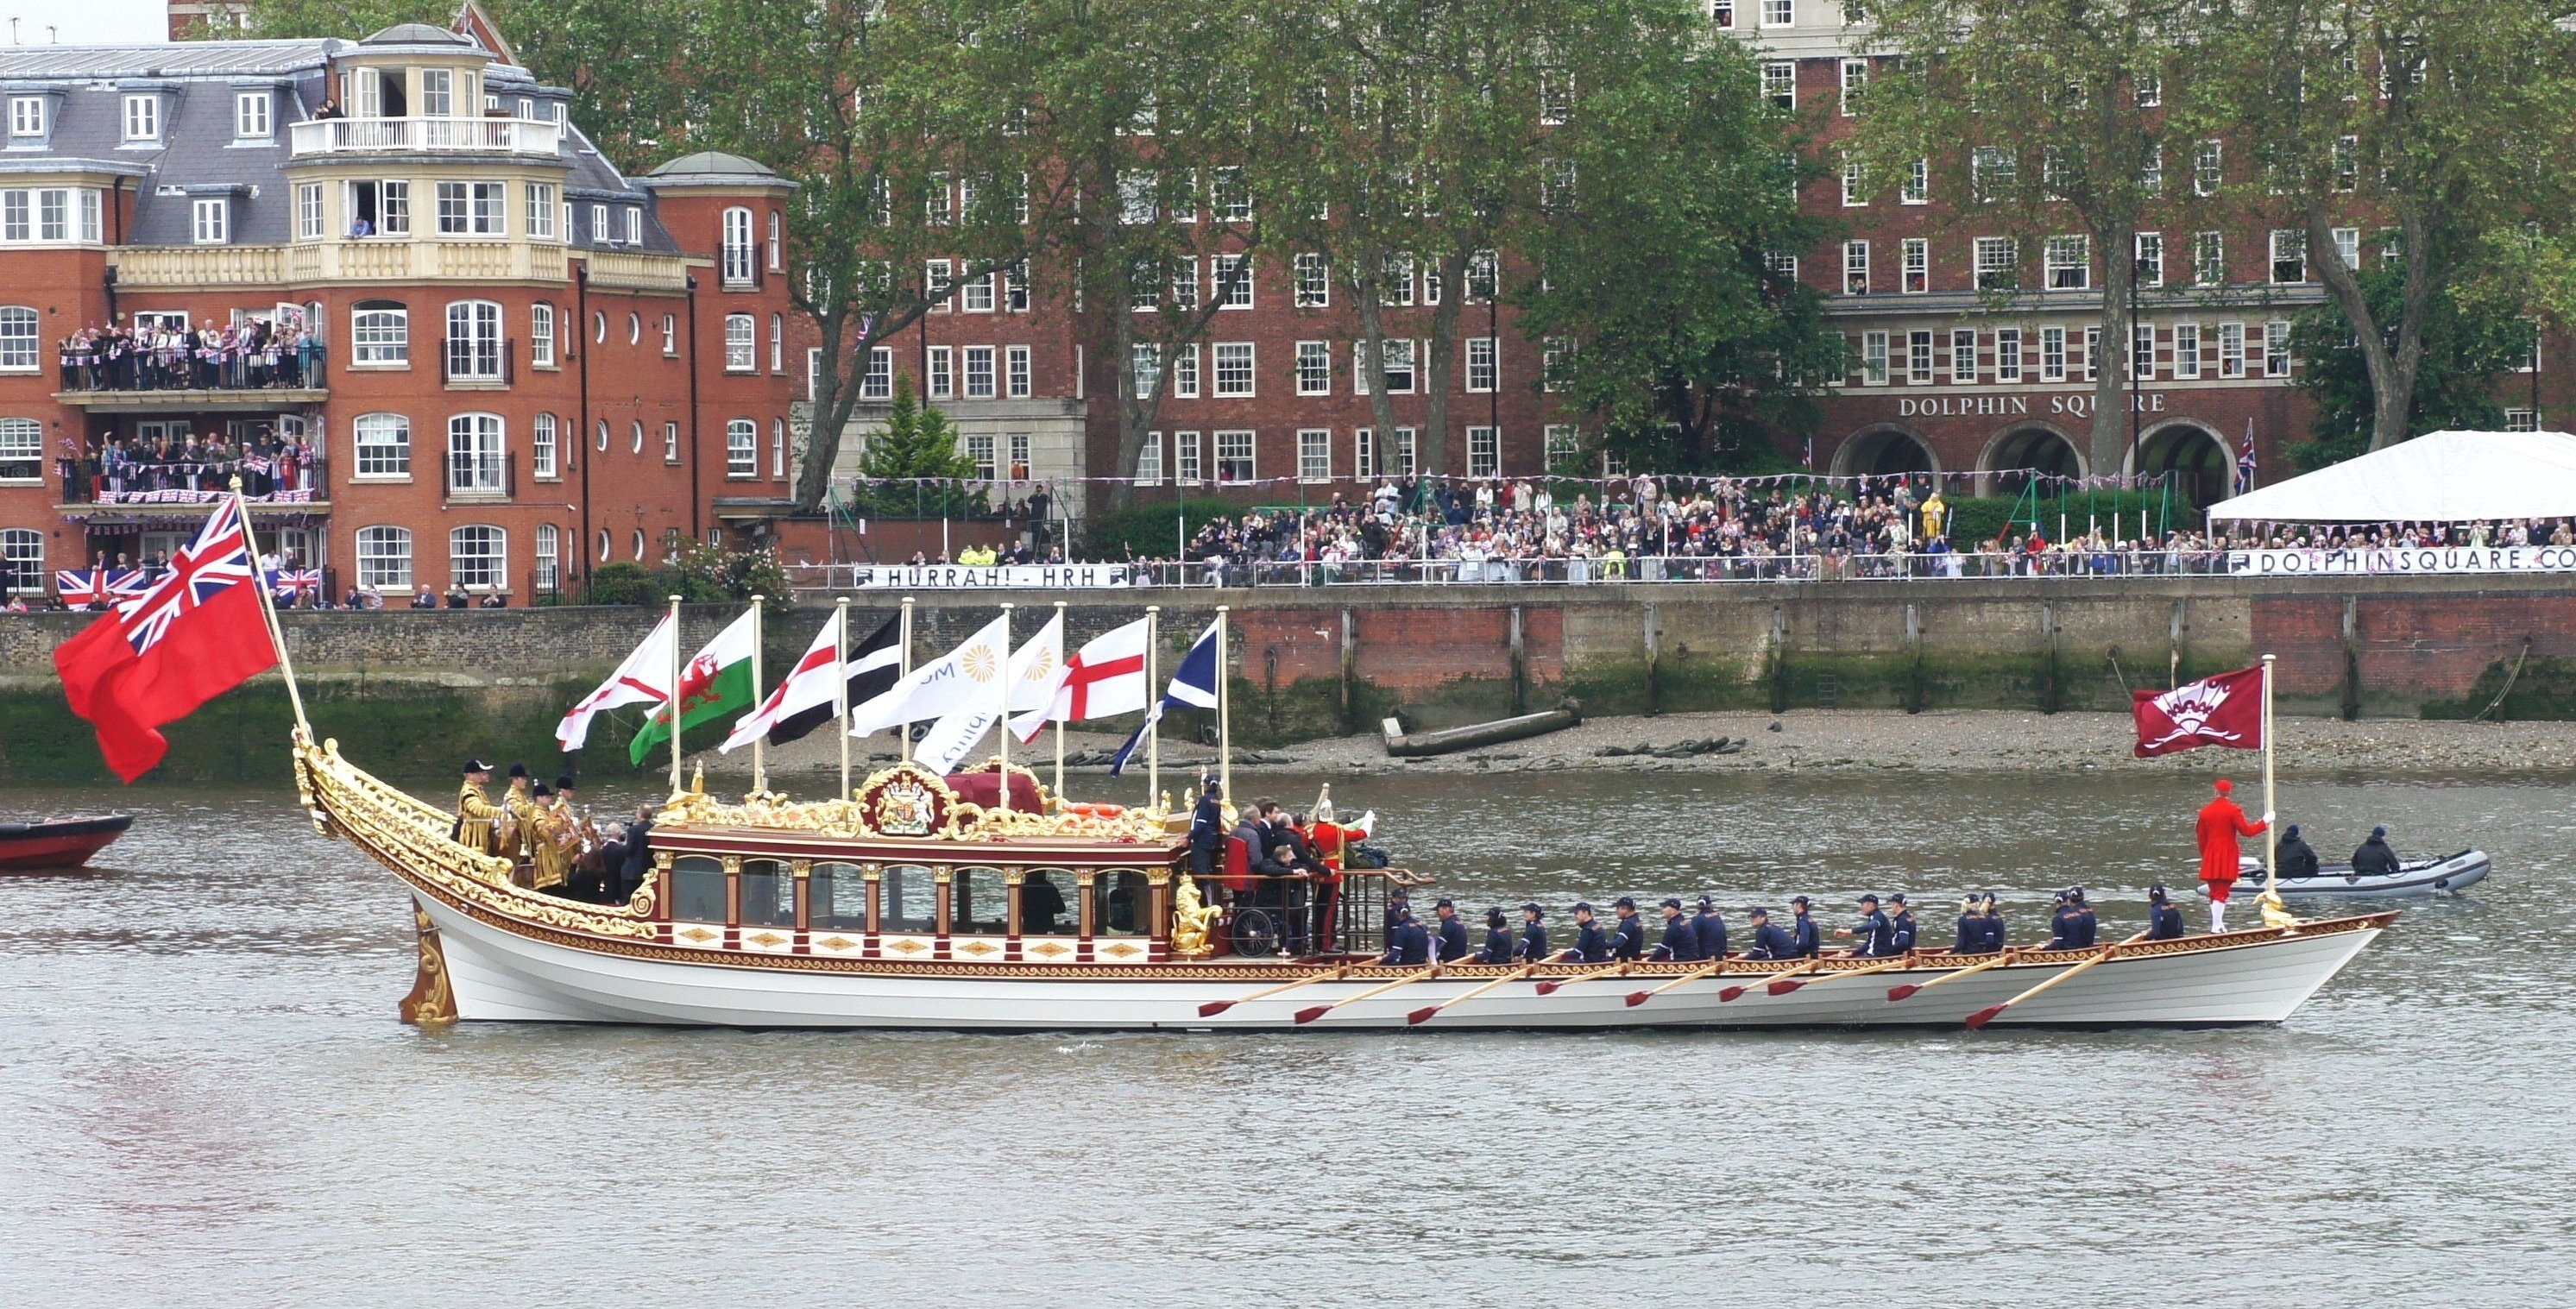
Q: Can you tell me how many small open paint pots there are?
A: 0